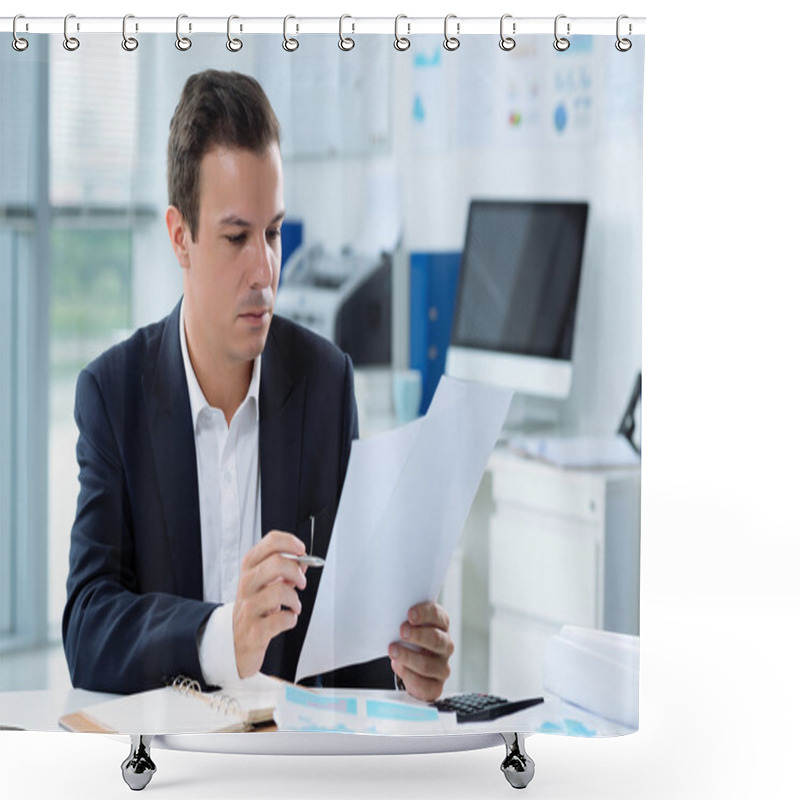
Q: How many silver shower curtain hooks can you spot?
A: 12